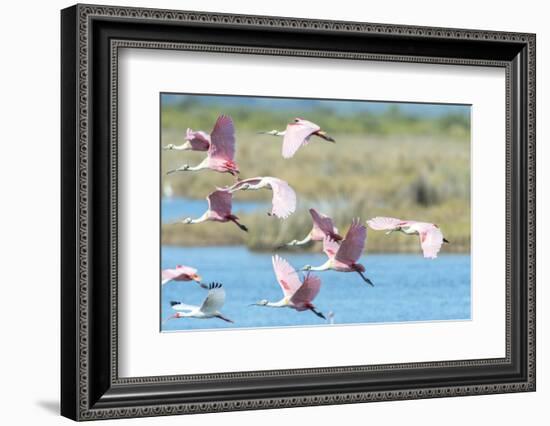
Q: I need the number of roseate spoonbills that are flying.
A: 10